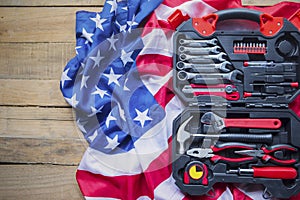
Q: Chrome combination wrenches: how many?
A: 5